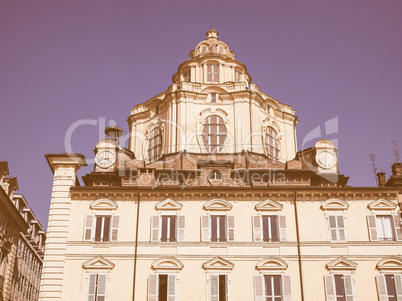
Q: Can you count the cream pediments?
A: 12